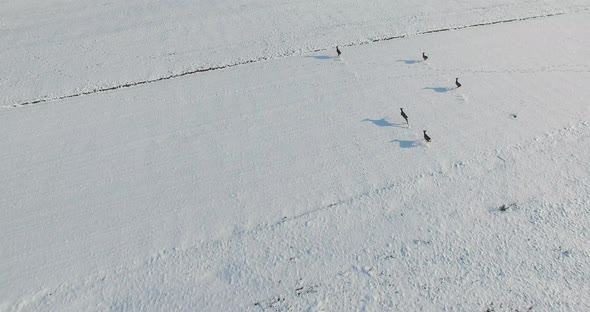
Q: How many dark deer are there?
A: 5